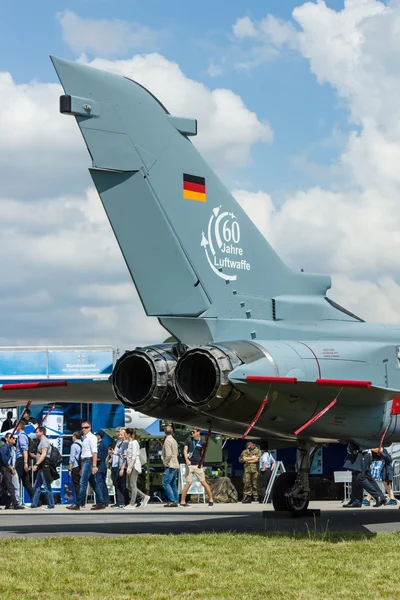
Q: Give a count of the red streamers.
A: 6